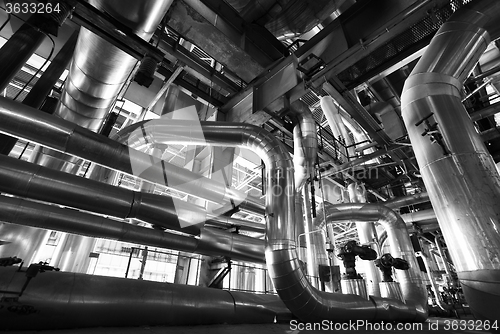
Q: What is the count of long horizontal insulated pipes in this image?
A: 4